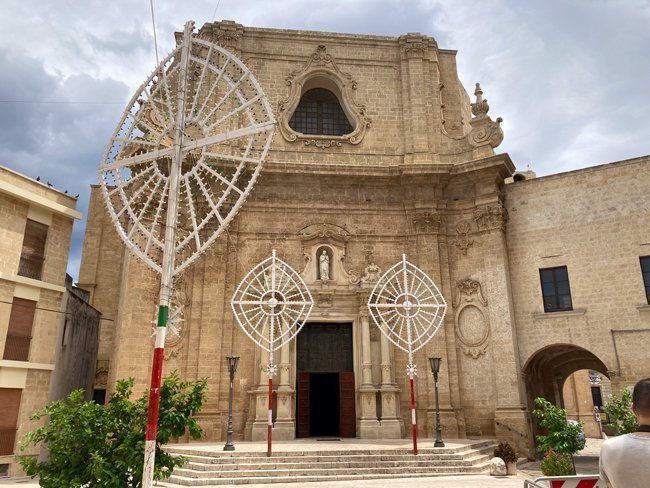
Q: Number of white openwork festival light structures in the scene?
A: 3